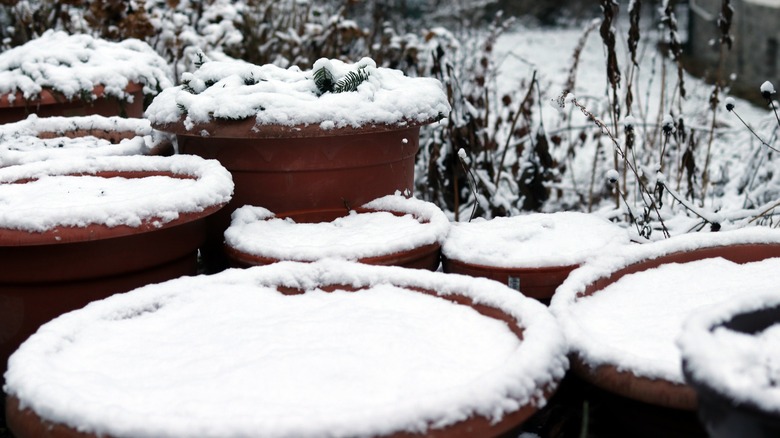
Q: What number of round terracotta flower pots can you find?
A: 8